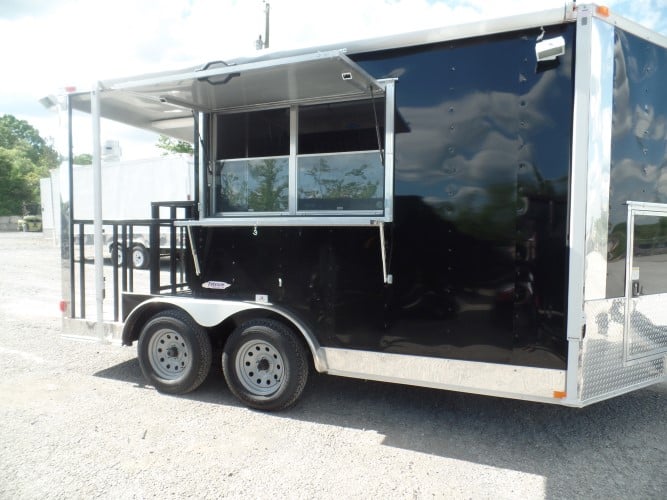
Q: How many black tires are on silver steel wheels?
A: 2